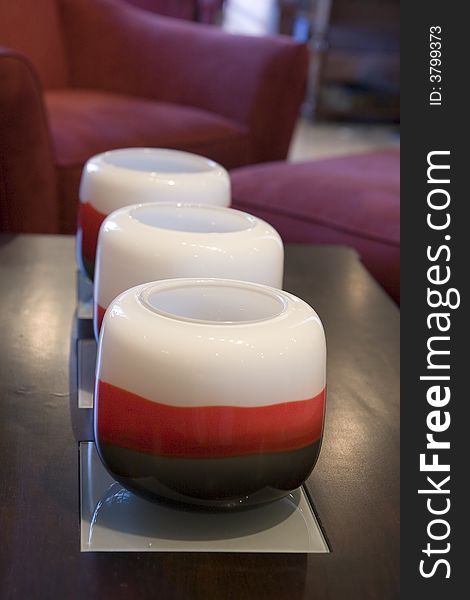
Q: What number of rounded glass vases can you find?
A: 3